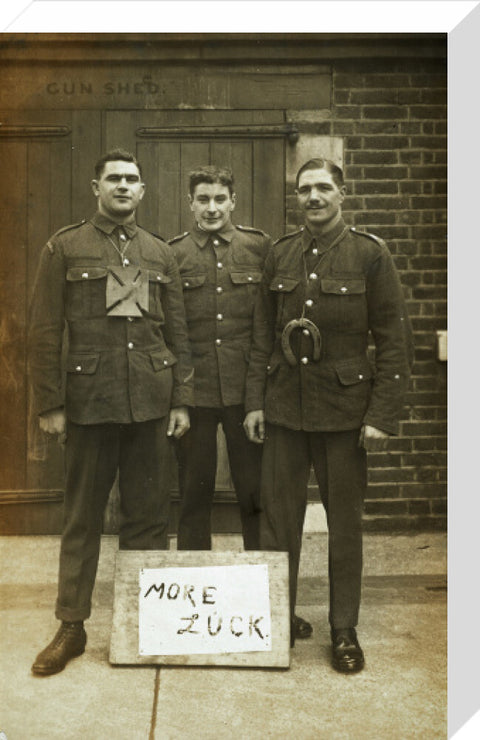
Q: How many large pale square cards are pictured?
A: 1